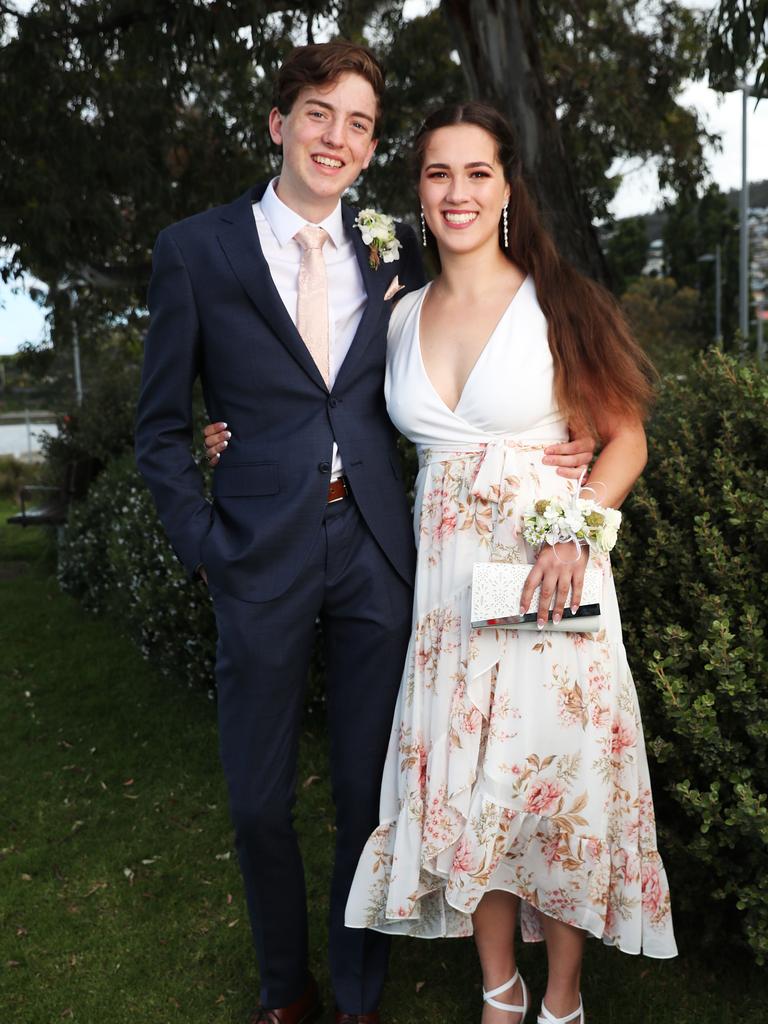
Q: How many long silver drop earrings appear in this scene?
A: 2